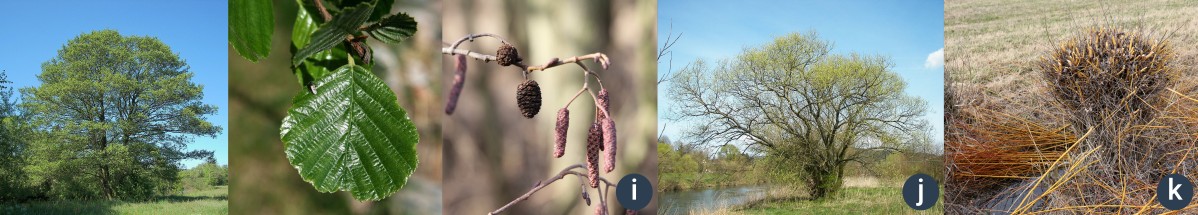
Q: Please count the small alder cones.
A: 2